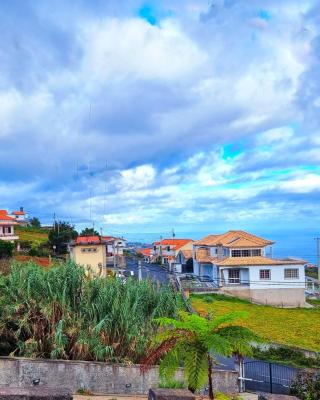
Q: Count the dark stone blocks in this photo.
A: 3